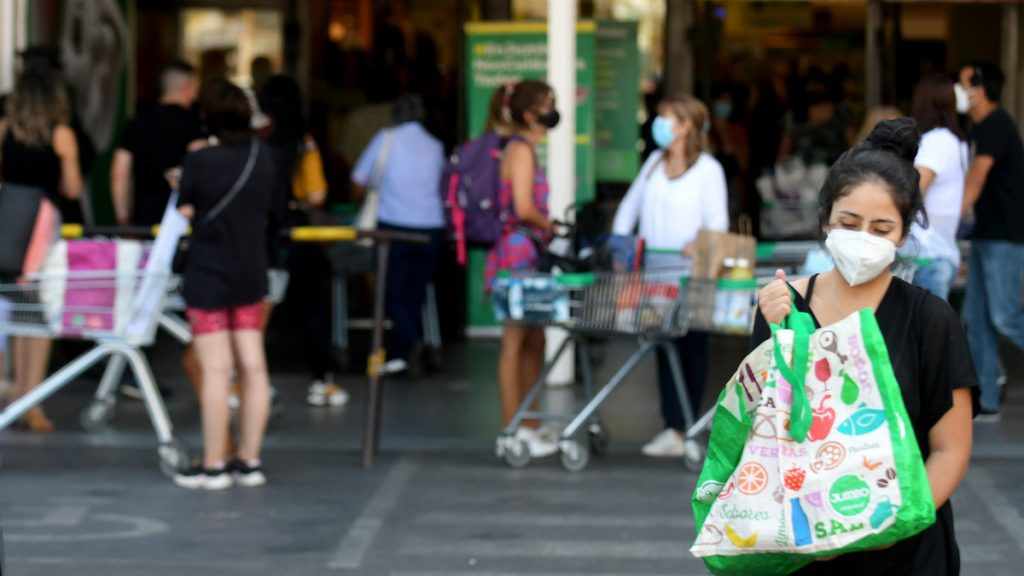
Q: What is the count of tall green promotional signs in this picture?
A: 2